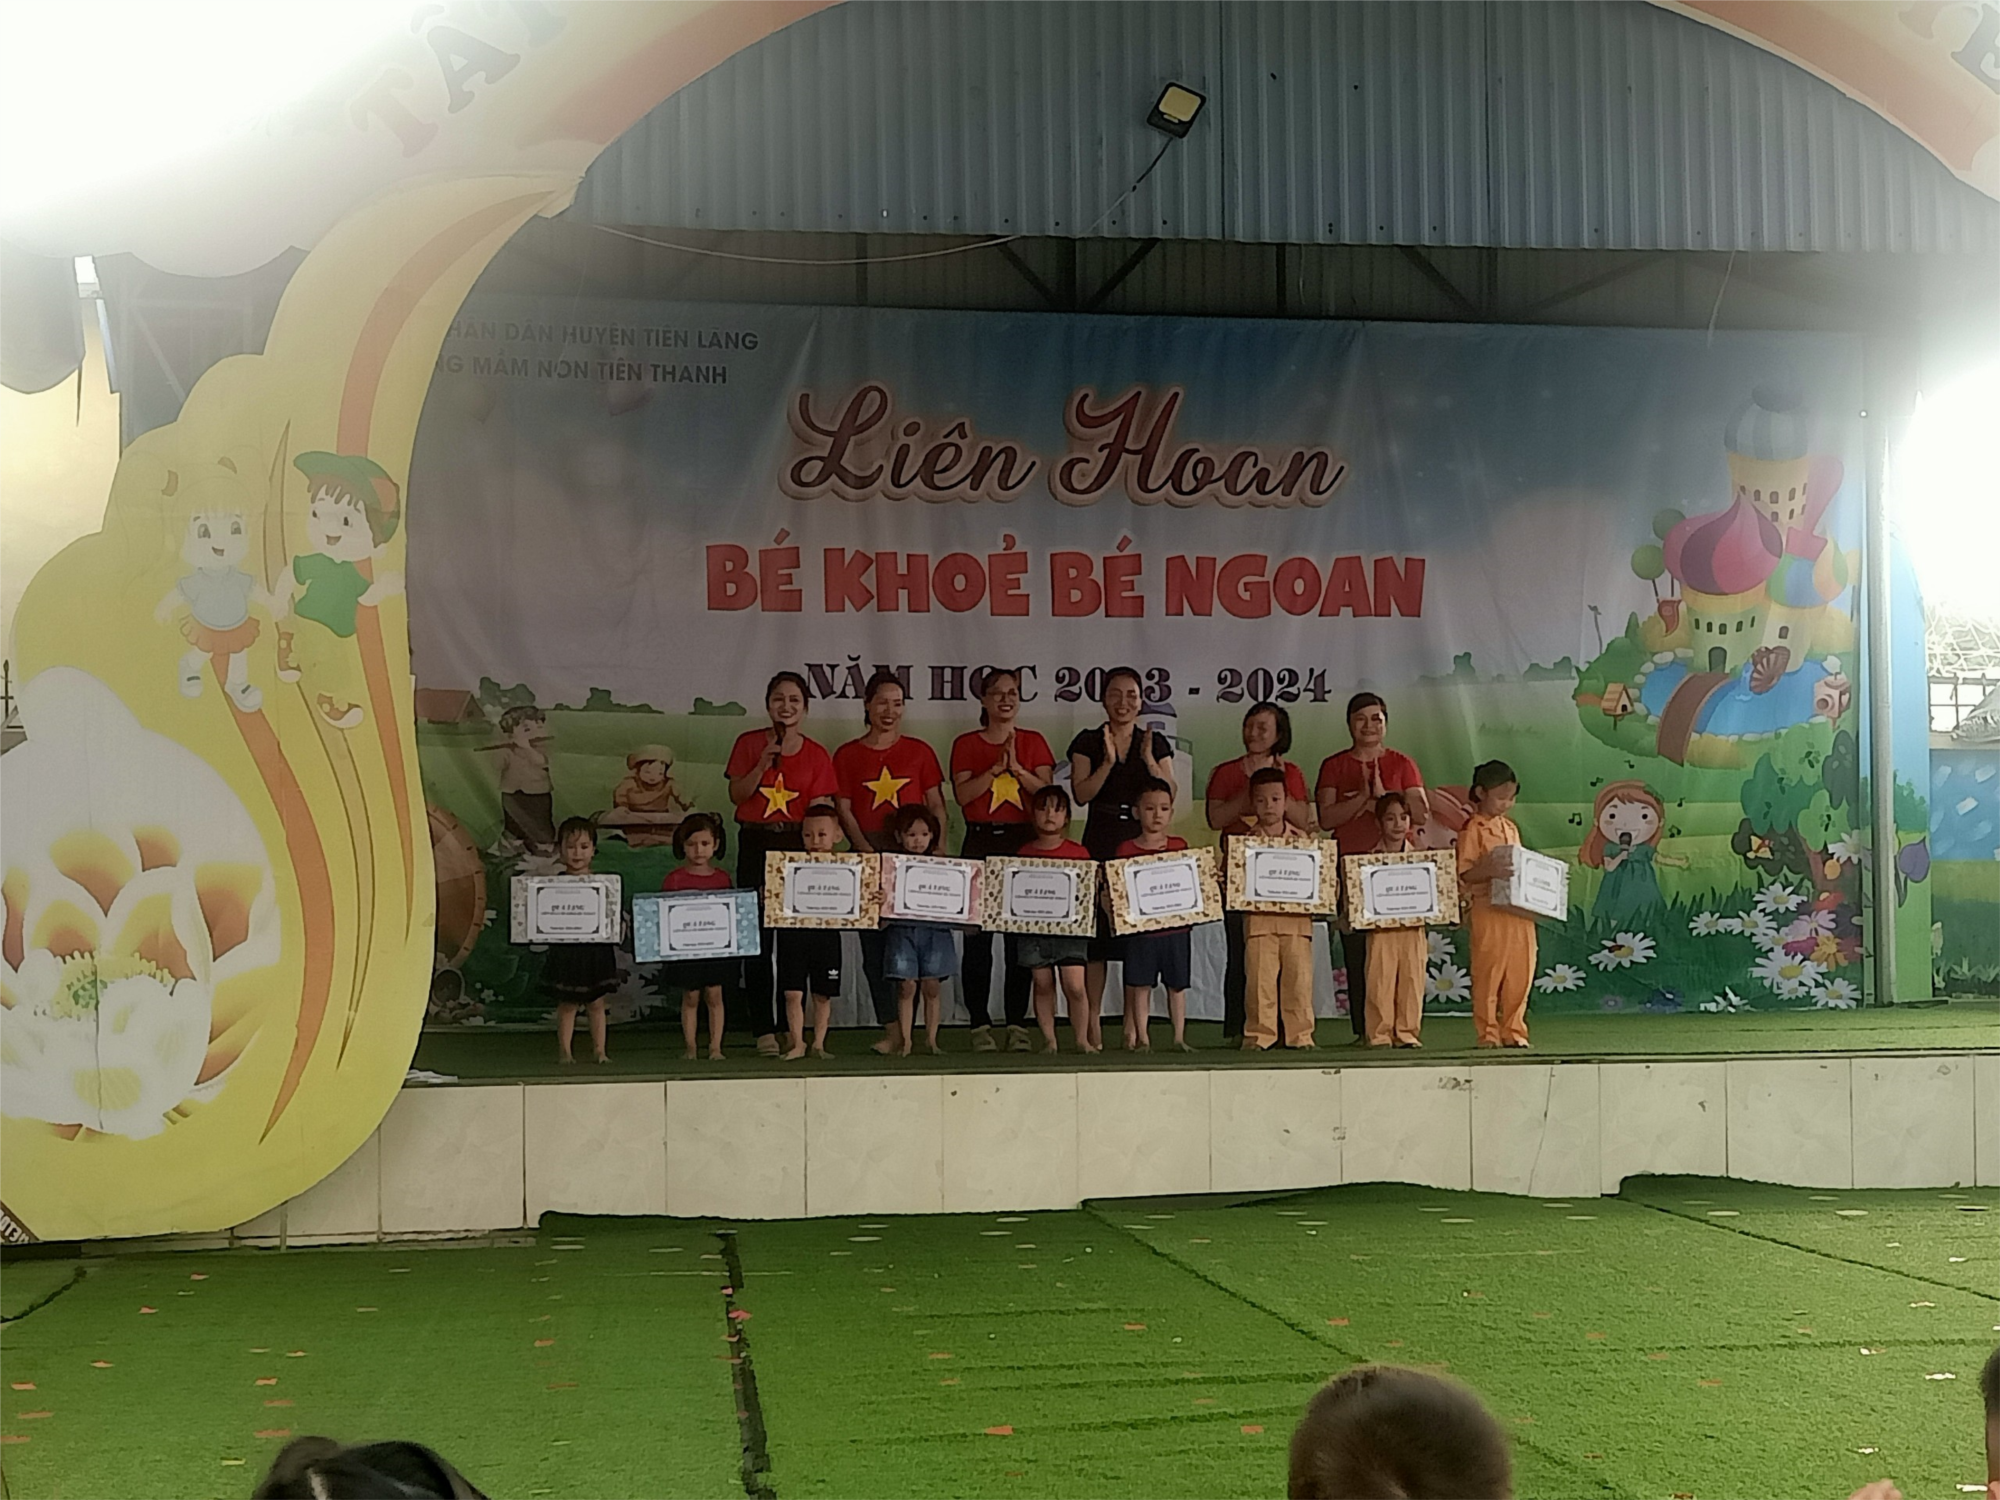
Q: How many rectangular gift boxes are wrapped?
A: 9